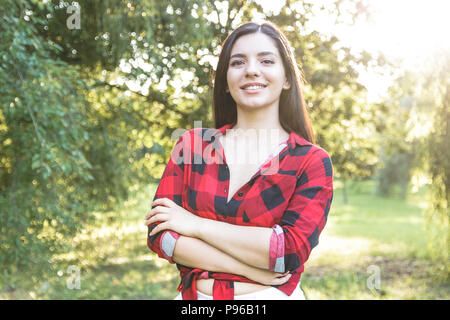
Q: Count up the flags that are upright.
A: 0